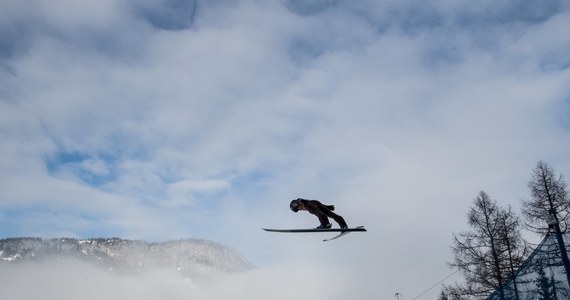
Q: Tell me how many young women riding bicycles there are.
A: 0